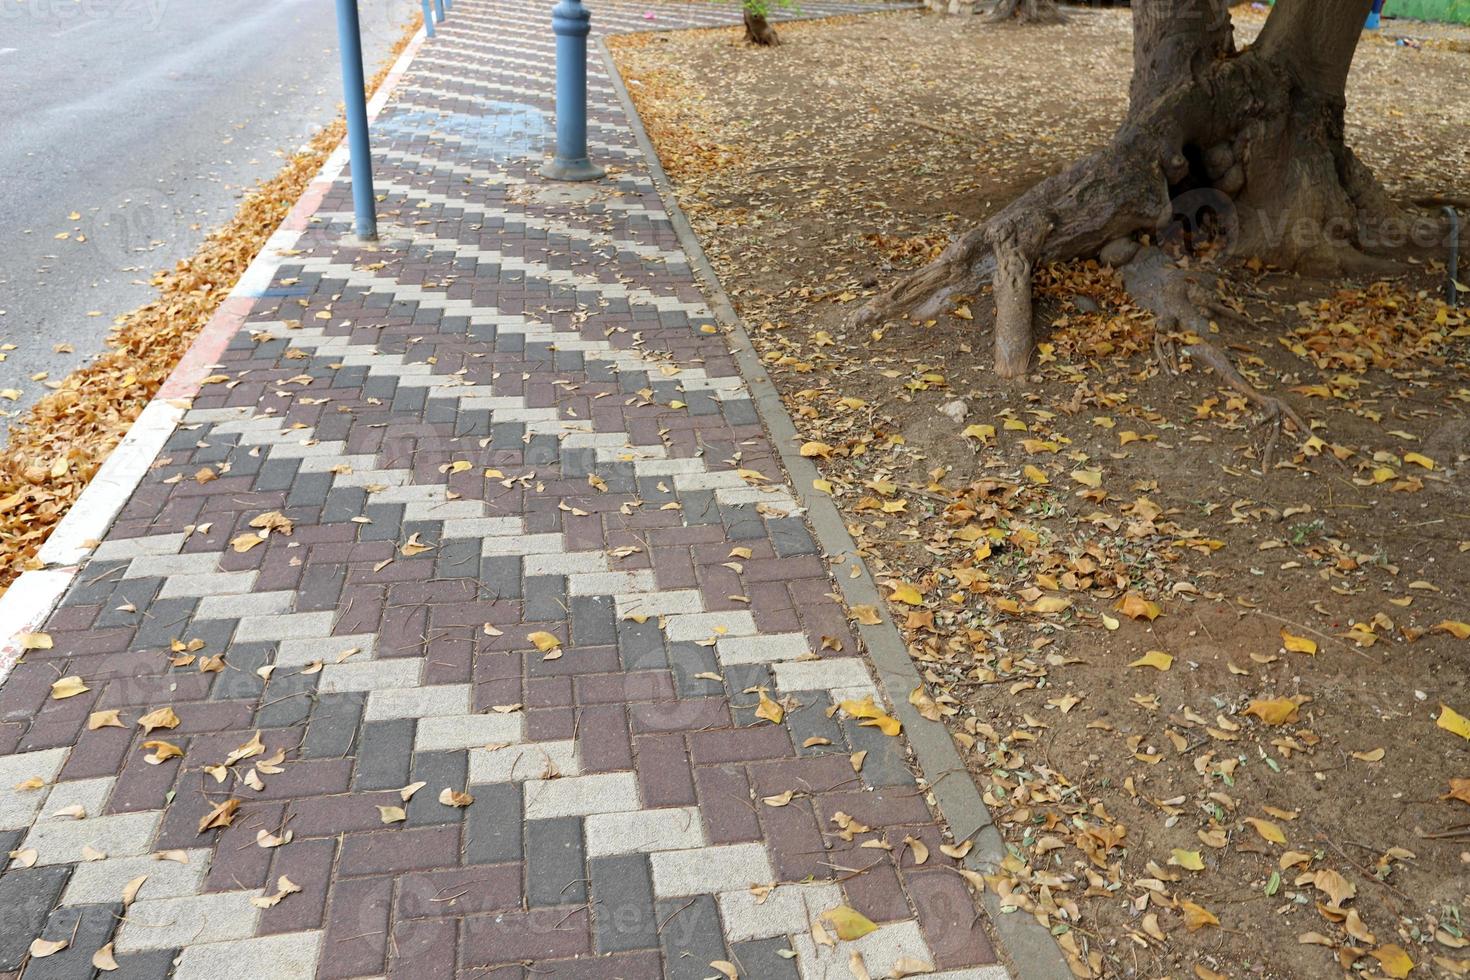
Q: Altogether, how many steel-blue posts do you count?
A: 5